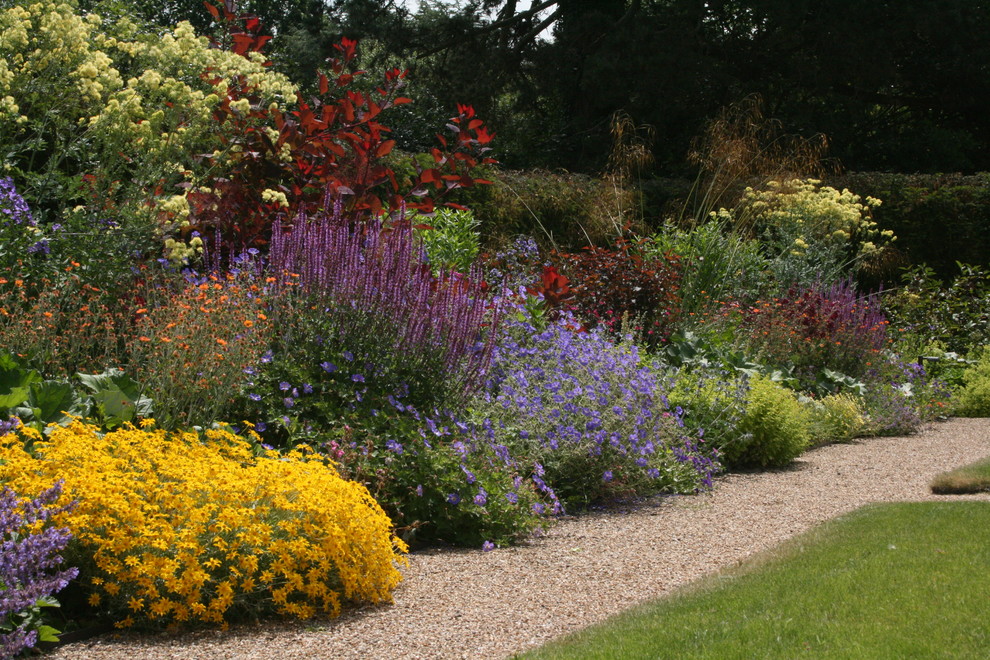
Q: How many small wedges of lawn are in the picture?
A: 1